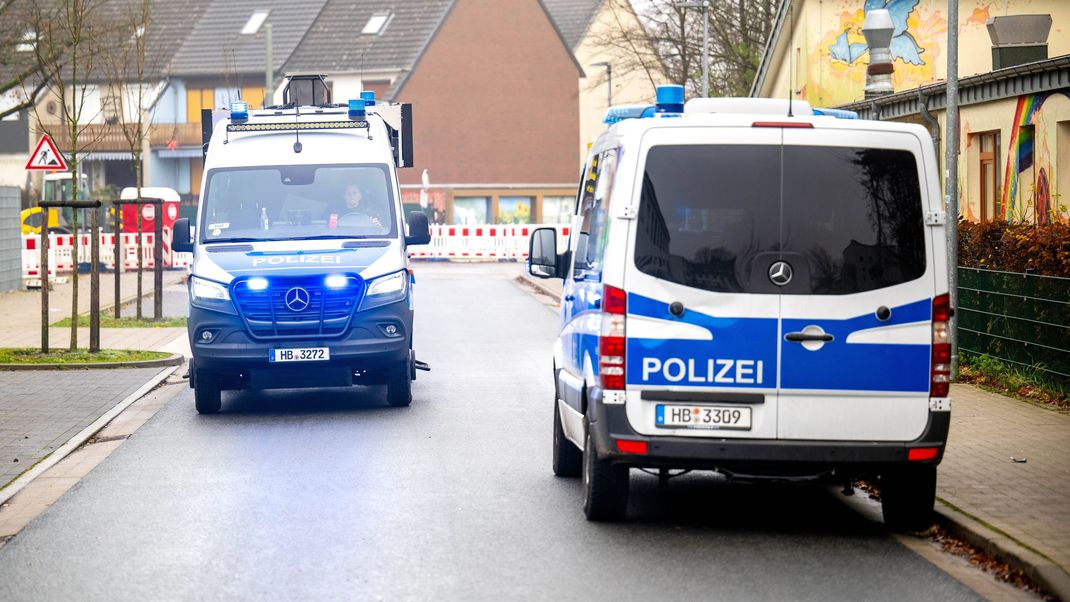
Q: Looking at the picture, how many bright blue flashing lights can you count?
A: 2